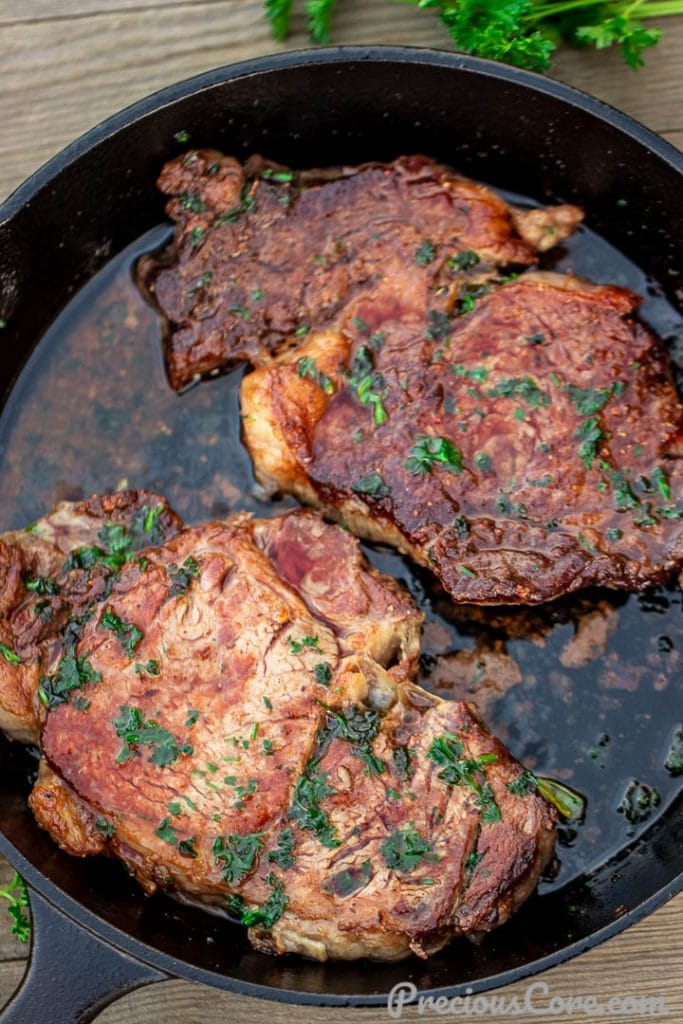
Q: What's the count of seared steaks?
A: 2